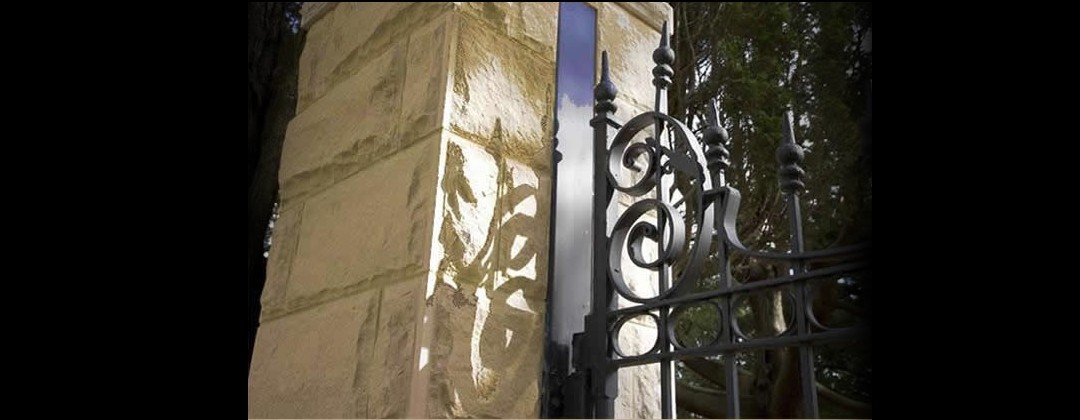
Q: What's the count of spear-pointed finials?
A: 4